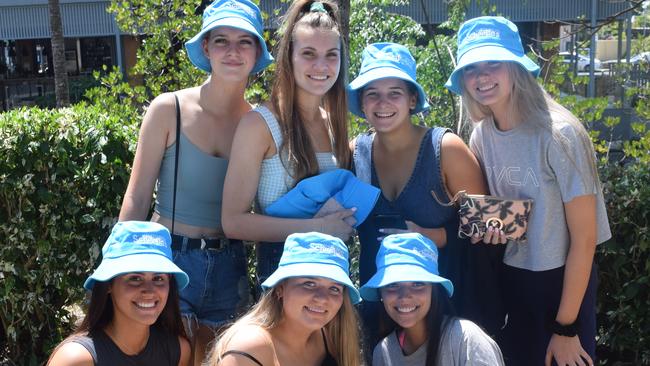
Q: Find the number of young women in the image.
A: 7